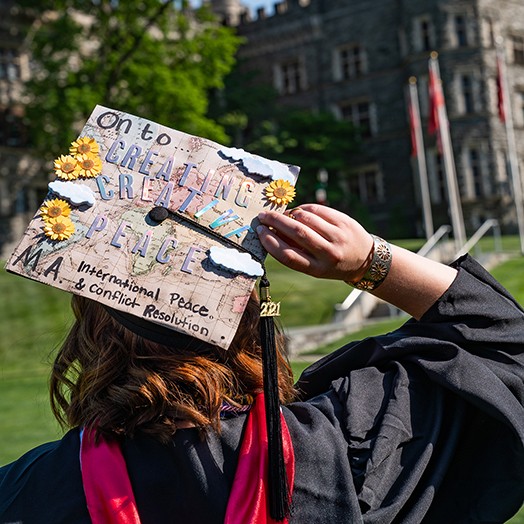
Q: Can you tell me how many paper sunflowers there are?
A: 6